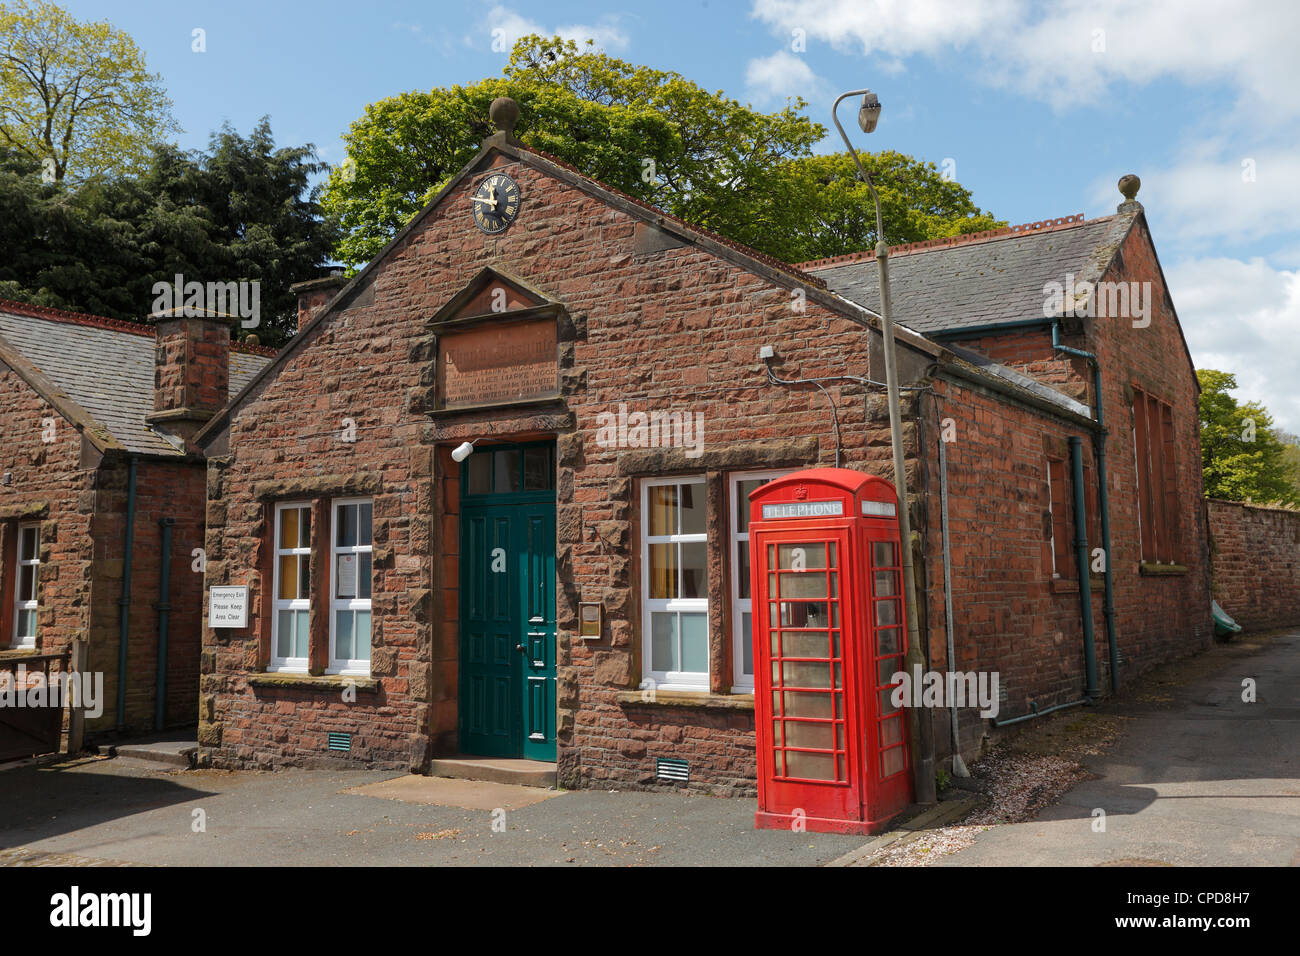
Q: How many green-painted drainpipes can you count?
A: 4